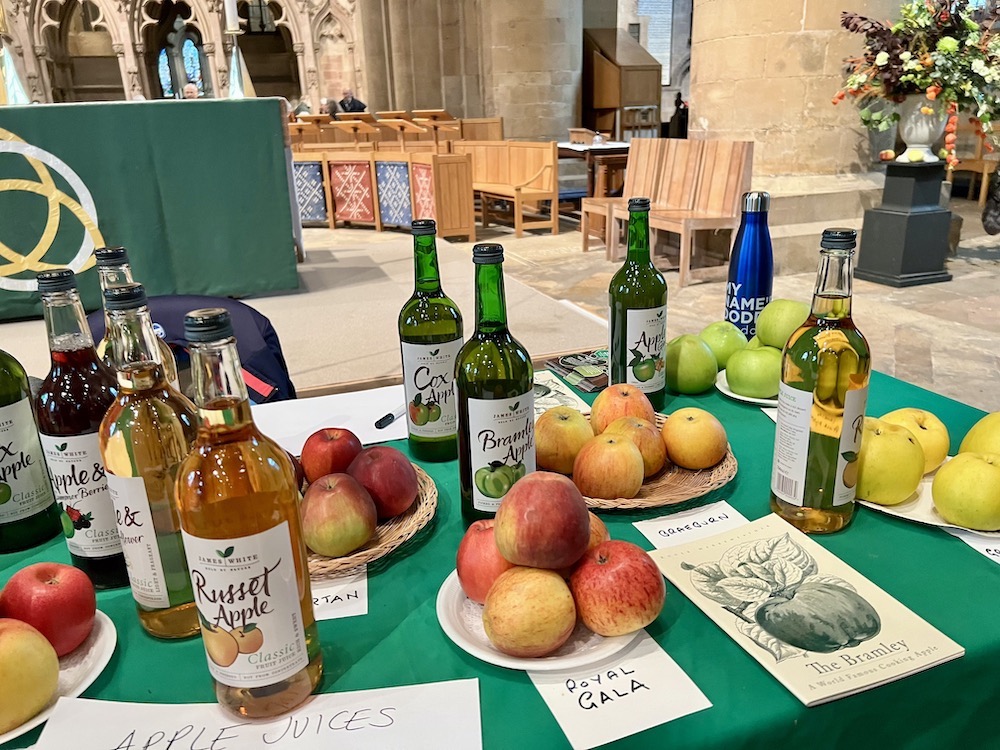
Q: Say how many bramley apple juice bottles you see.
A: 1